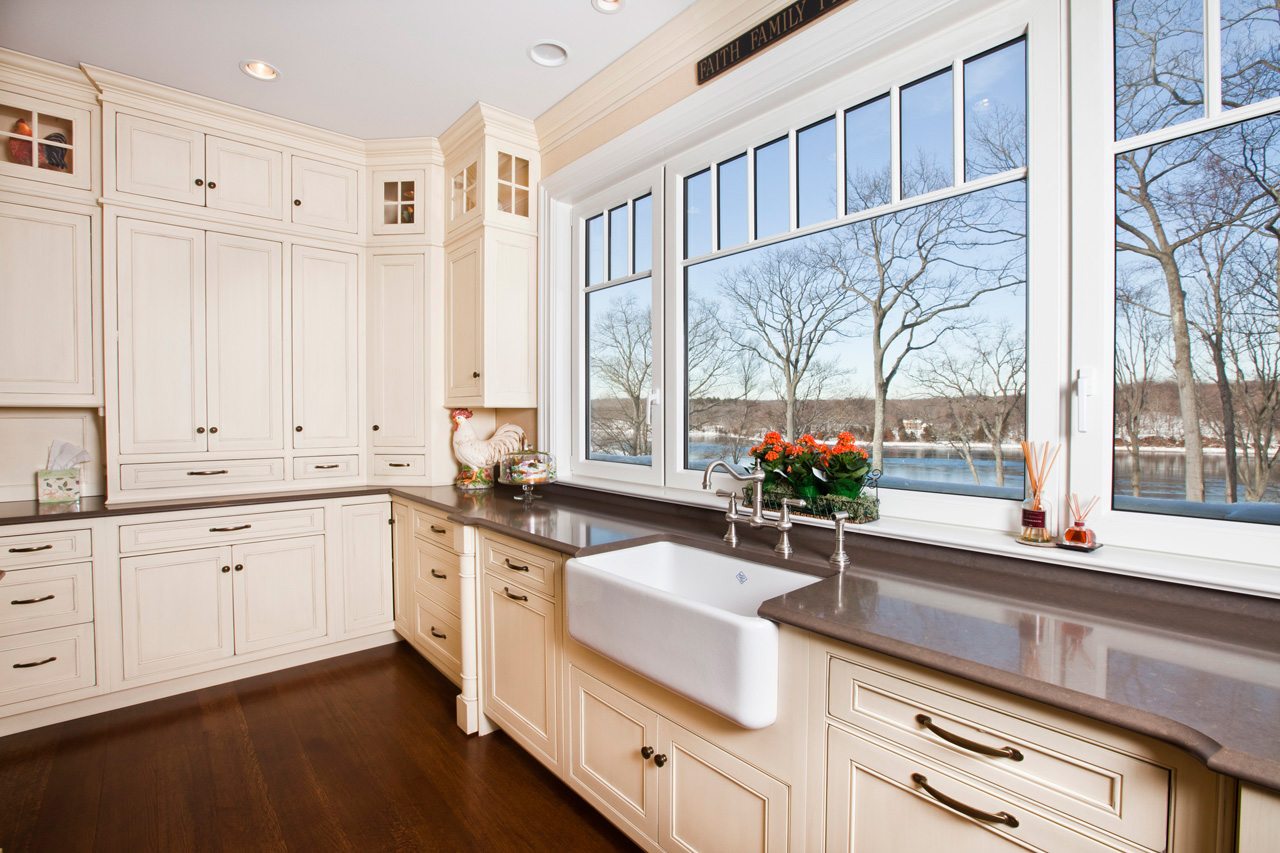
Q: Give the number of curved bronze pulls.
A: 14